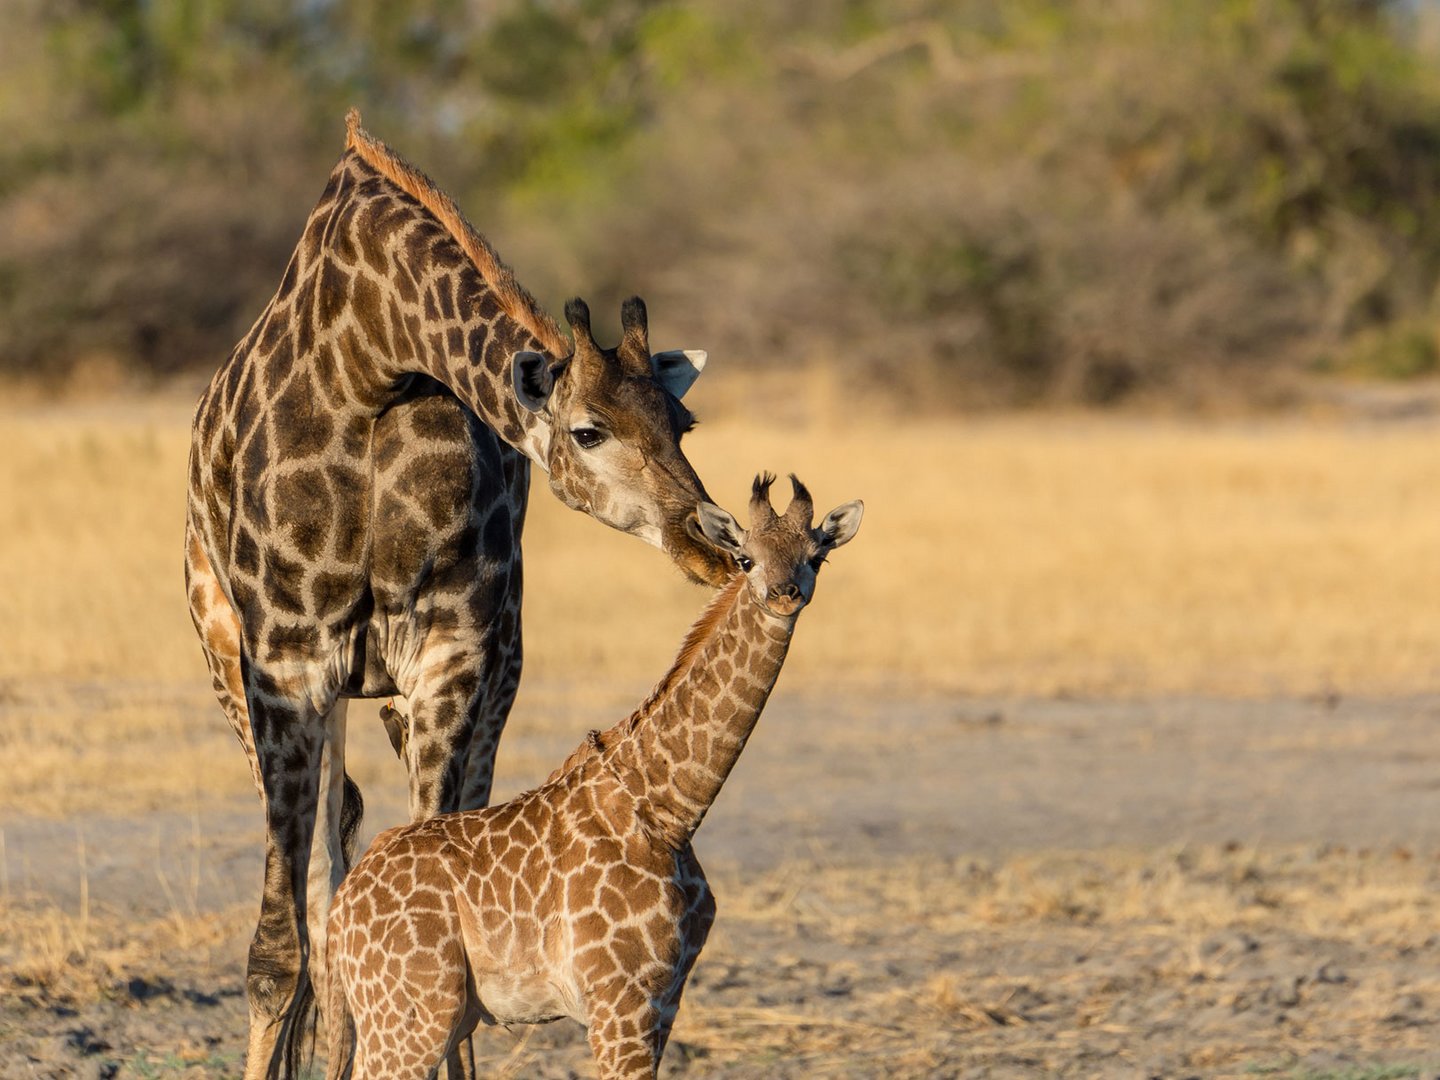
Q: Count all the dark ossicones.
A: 4